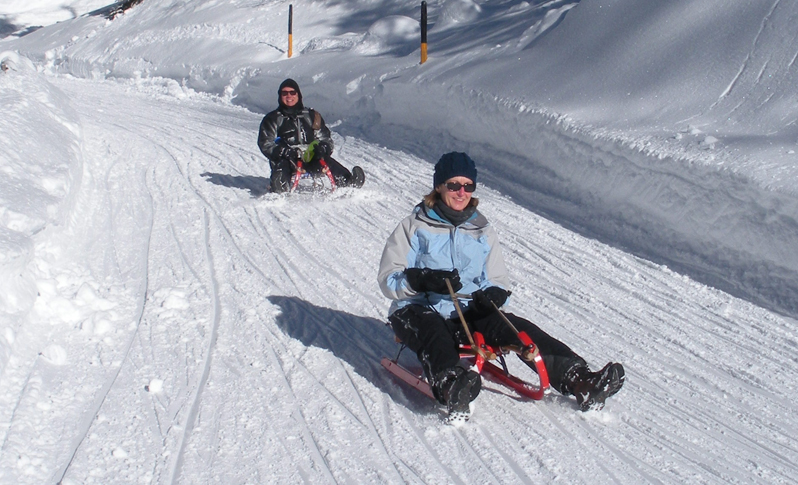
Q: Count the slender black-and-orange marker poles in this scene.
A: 2